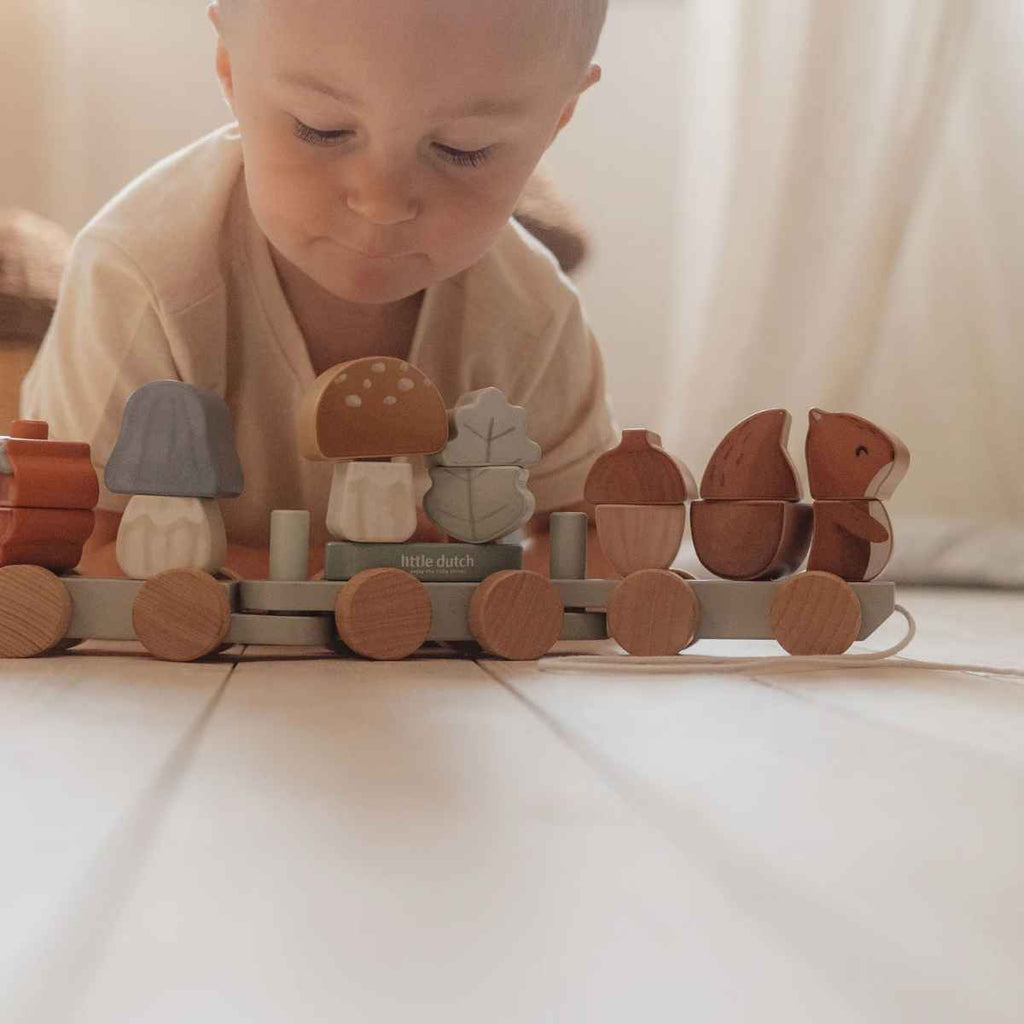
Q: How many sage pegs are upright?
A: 2